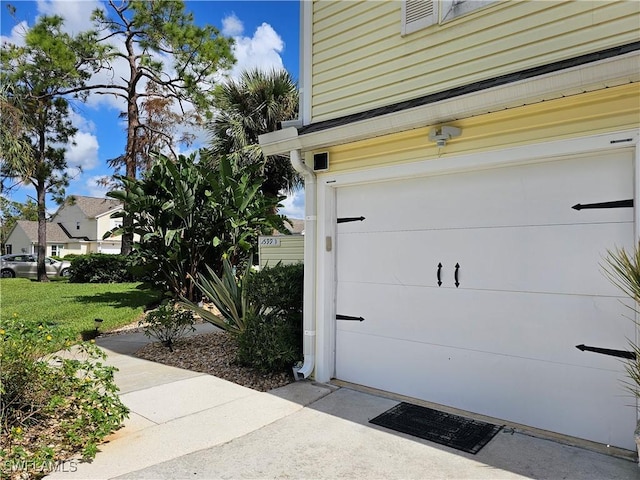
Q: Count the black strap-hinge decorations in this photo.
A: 4